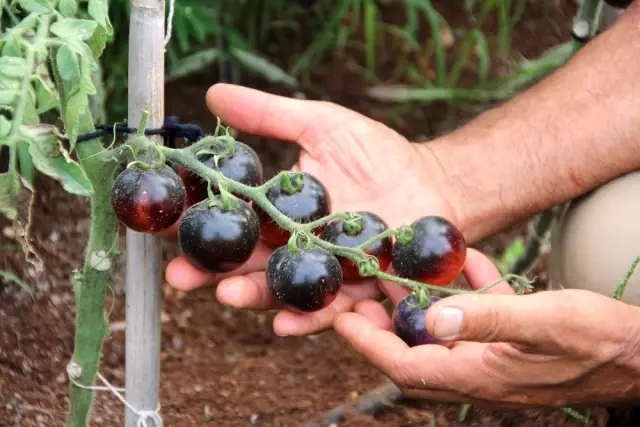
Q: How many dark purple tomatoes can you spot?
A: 8